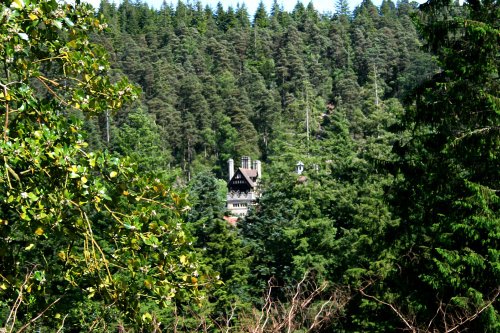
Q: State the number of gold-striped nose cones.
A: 0